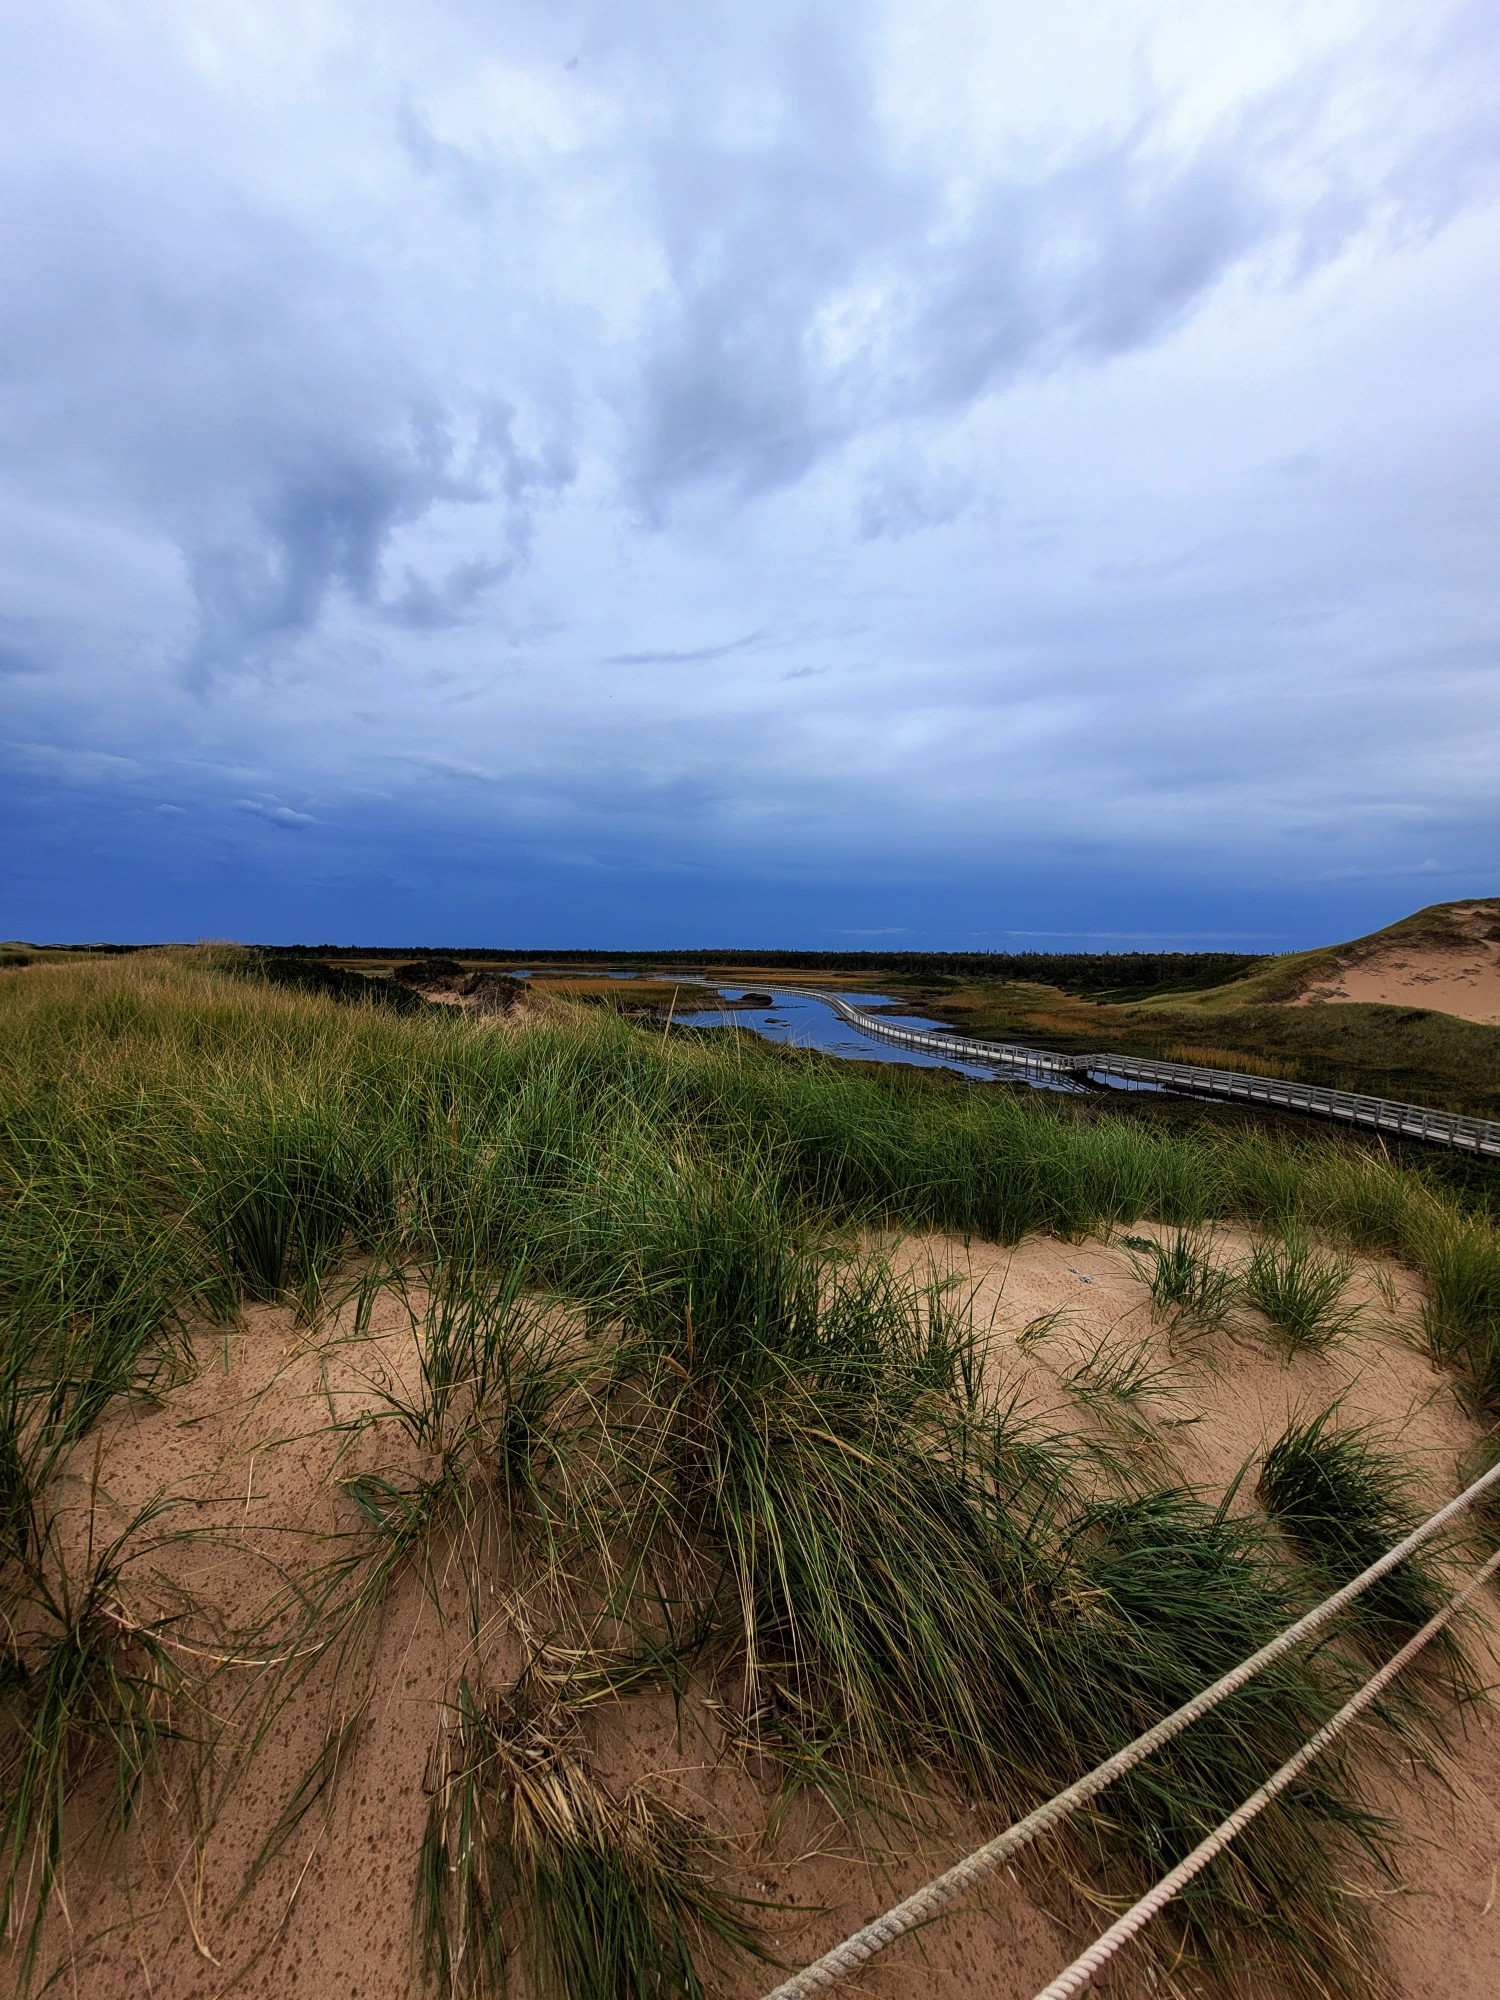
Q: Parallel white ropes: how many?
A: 2